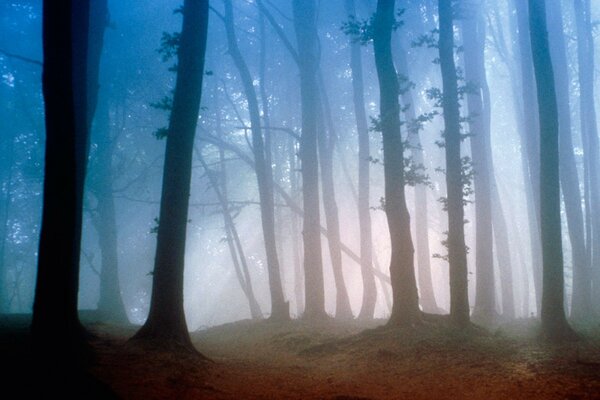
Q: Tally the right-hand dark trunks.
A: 3